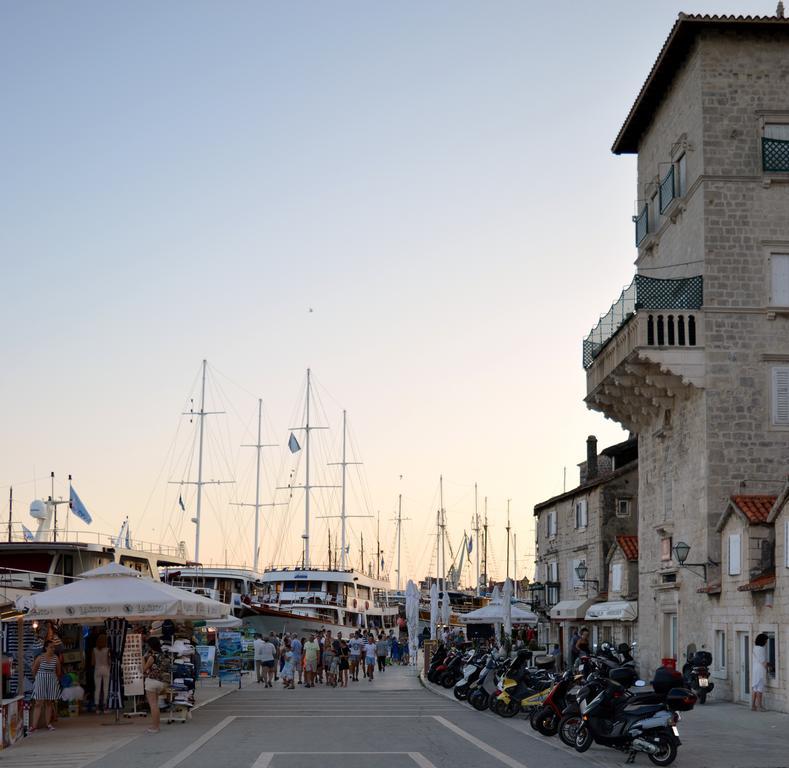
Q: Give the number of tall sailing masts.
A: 4